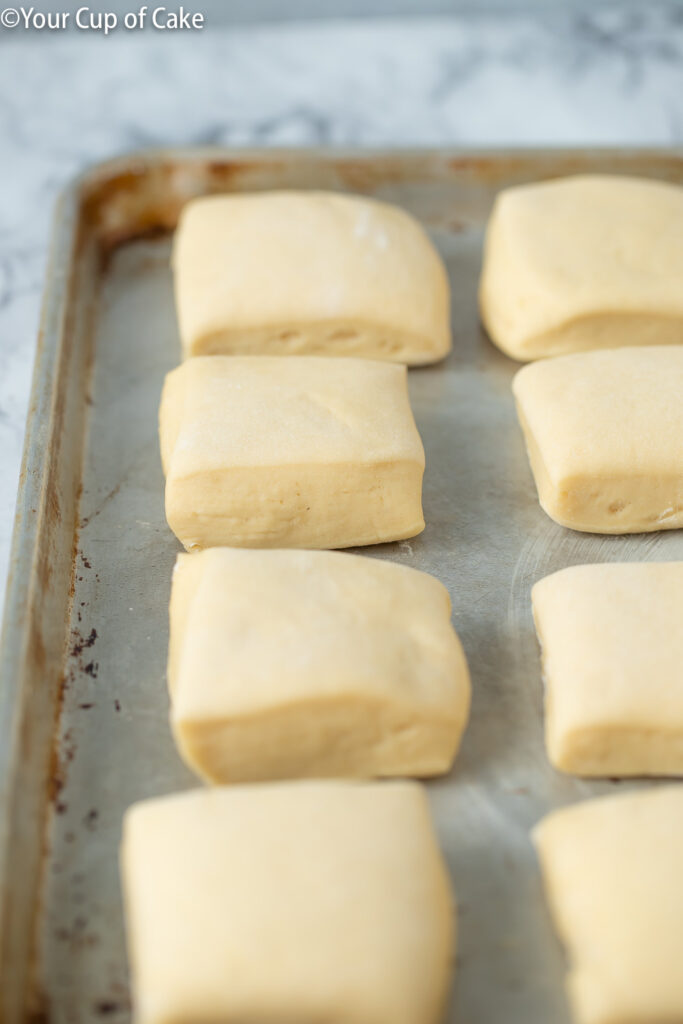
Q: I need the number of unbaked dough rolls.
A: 8